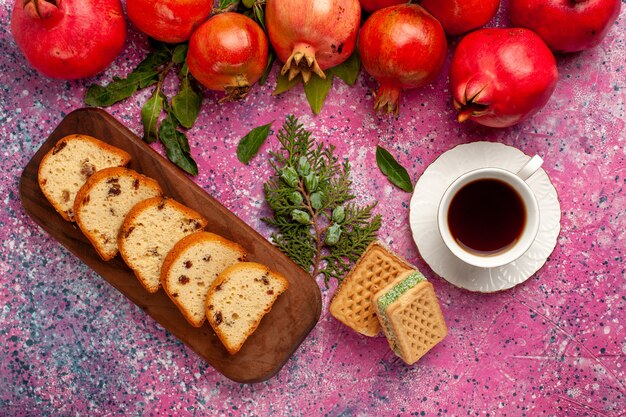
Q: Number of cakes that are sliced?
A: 5